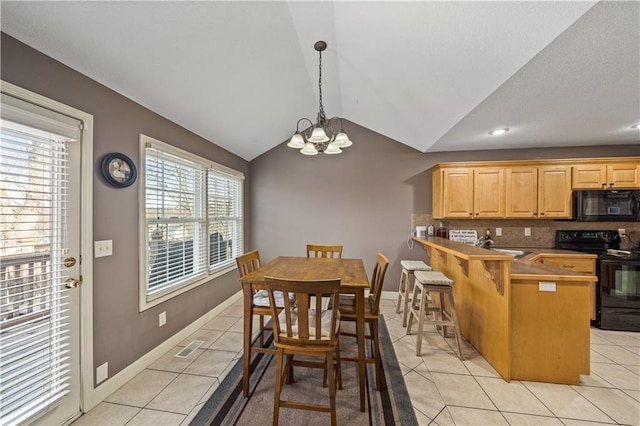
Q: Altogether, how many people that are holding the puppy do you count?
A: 0